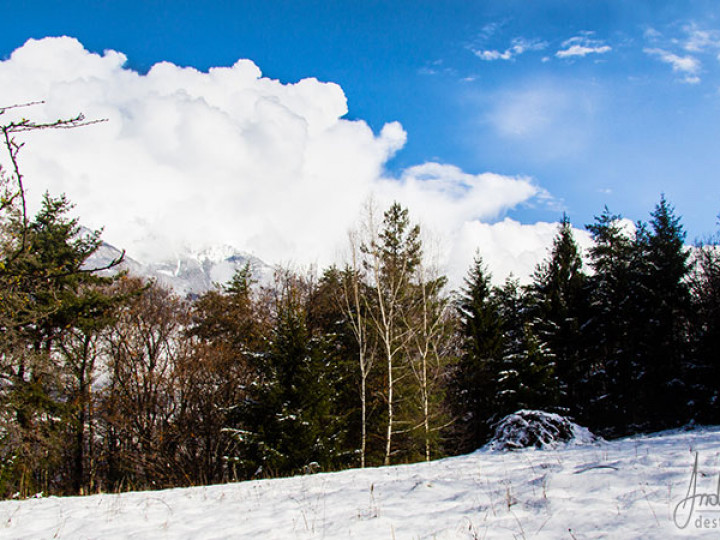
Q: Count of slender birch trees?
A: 3